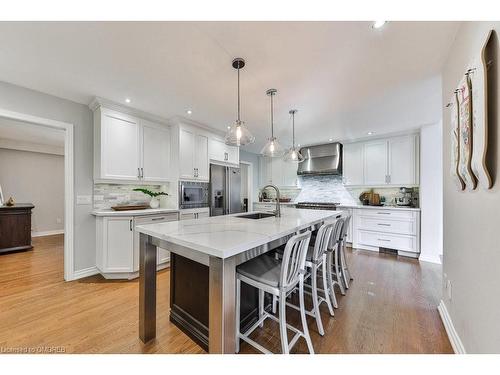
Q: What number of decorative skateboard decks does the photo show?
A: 3